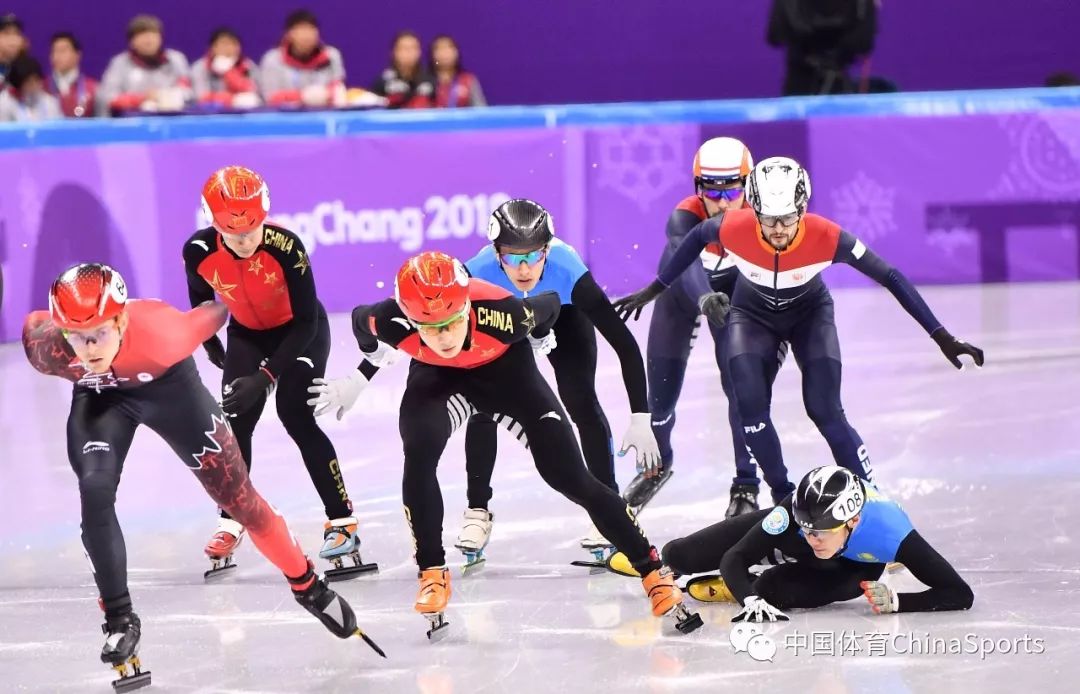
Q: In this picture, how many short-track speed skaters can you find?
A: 7